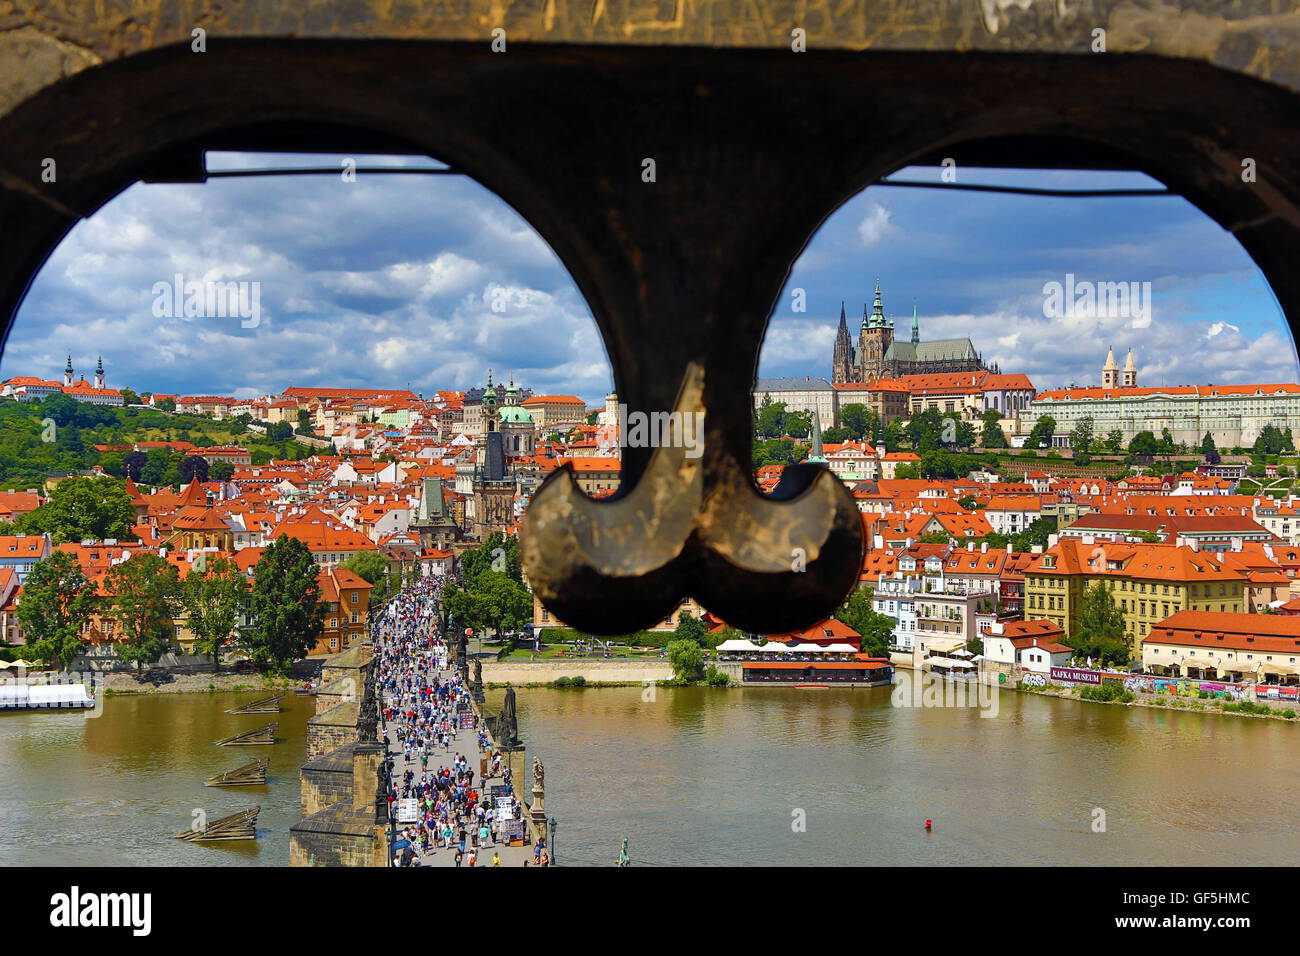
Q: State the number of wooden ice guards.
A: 4